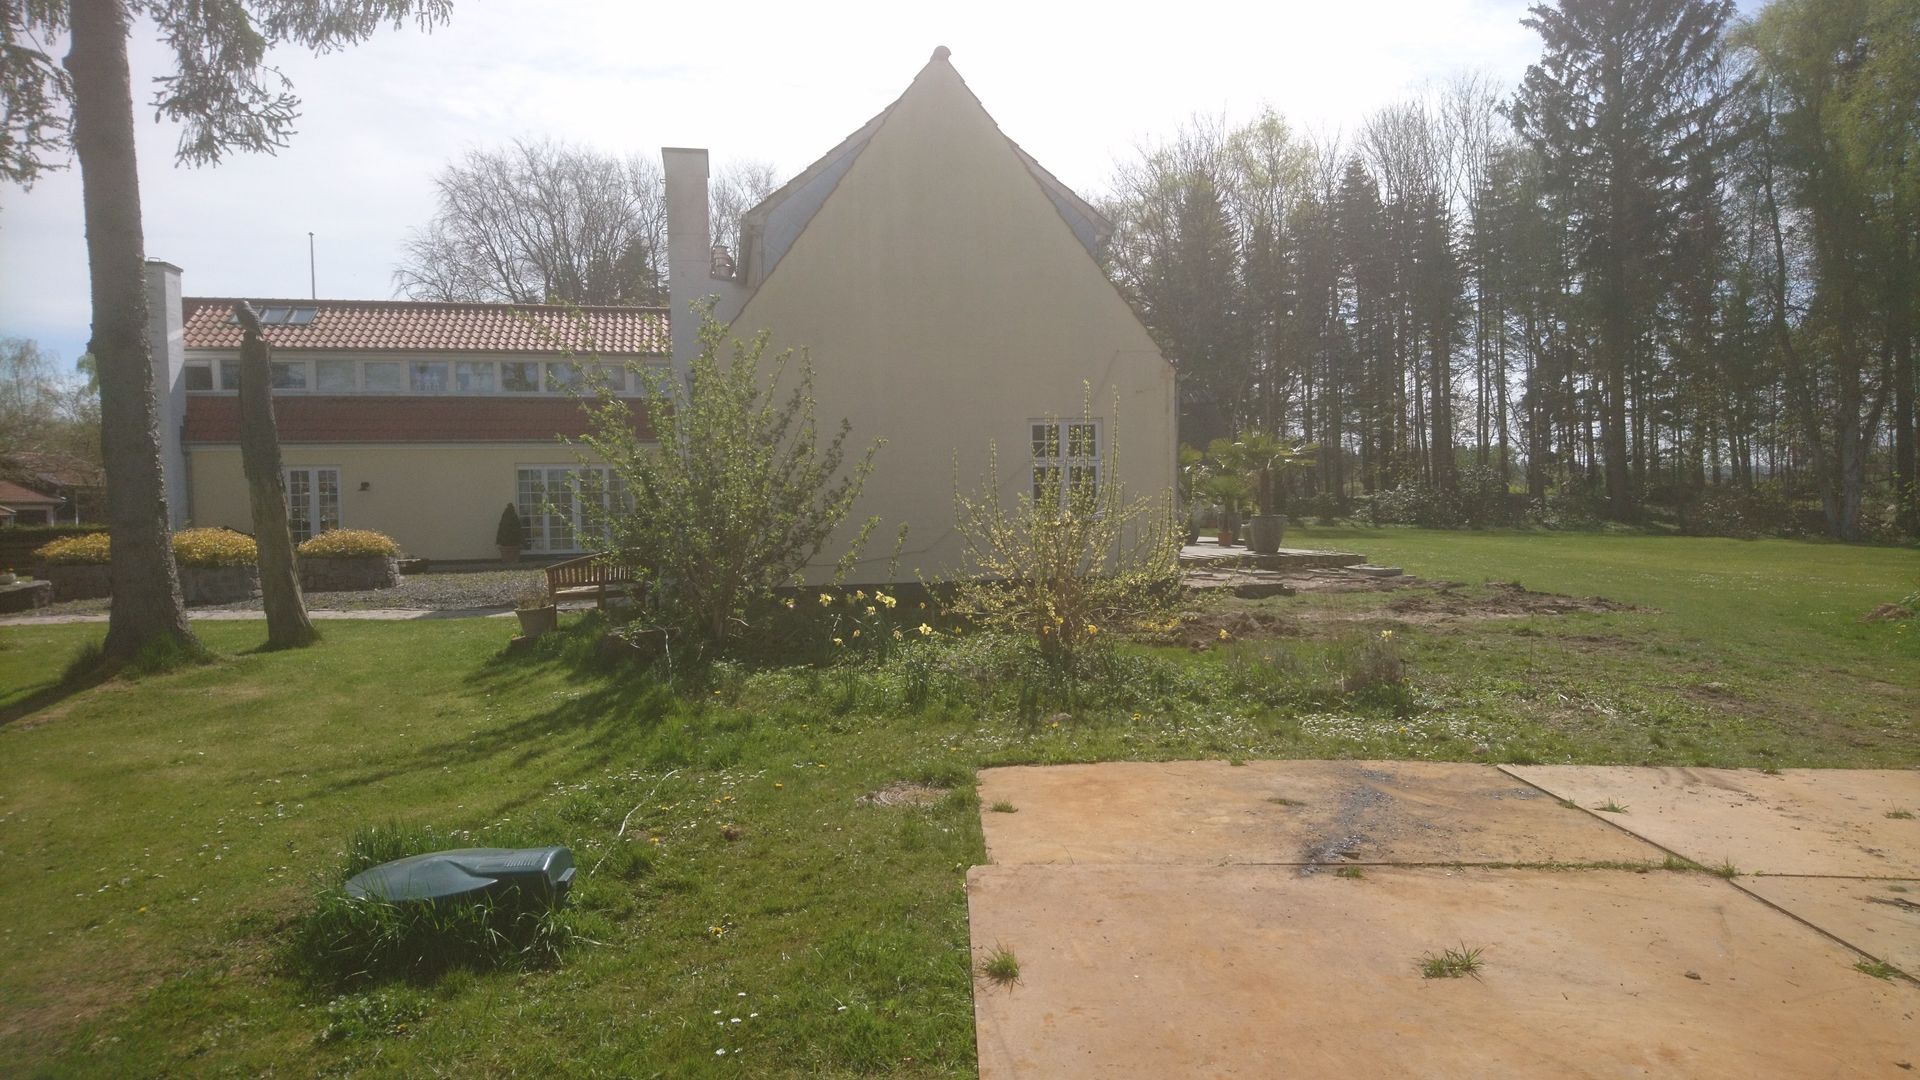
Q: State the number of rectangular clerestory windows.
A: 11